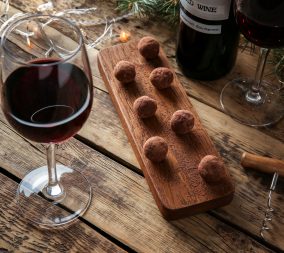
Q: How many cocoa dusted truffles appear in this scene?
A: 7